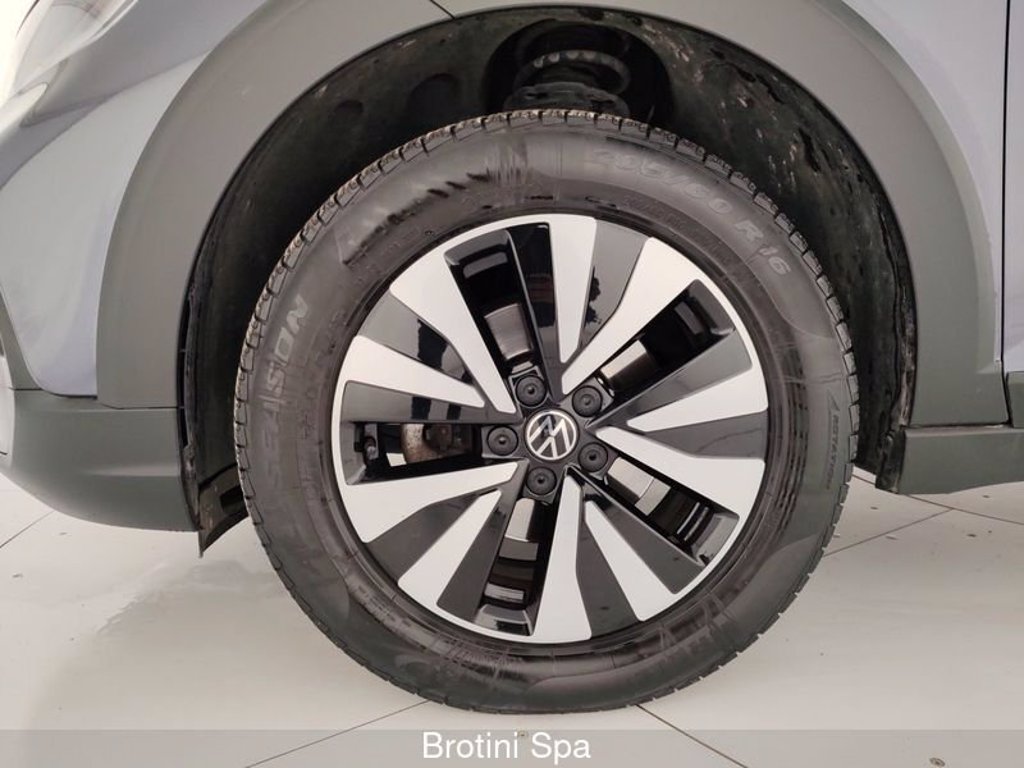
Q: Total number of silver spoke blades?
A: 10